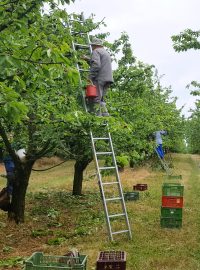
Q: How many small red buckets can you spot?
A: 1